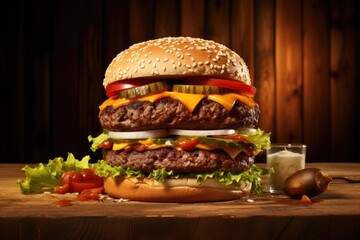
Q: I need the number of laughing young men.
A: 0